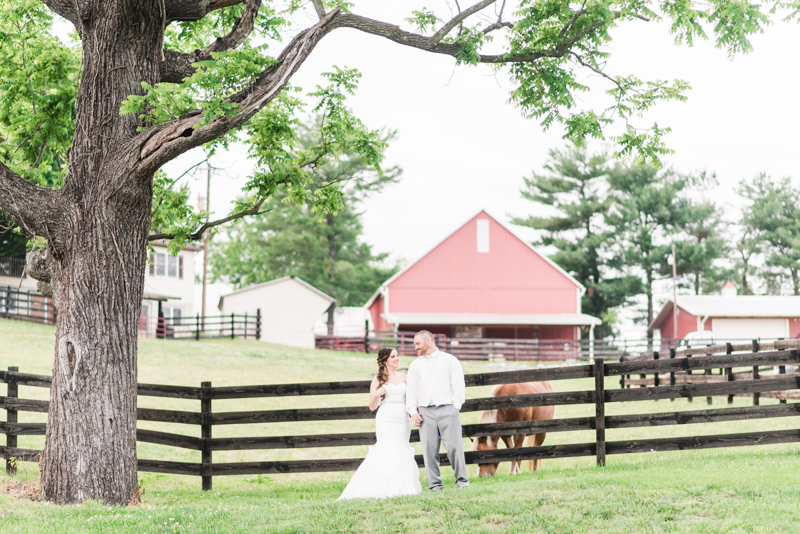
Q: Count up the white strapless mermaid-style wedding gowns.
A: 1